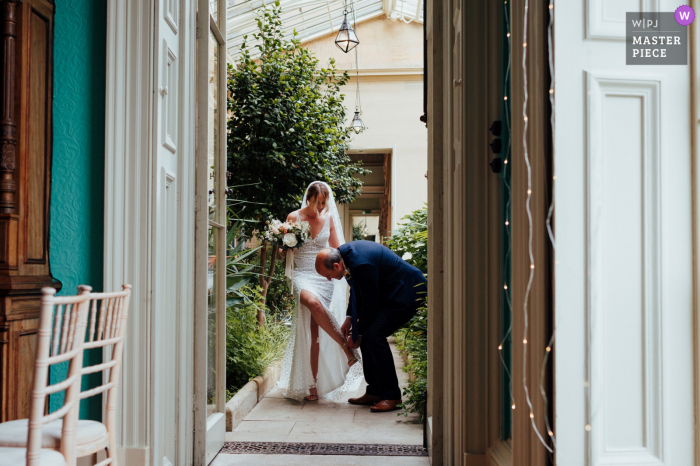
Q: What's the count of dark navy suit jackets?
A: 1